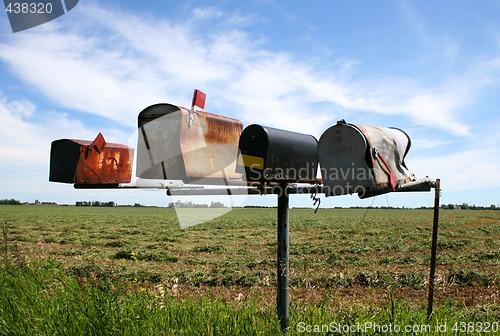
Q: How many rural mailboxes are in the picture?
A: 4